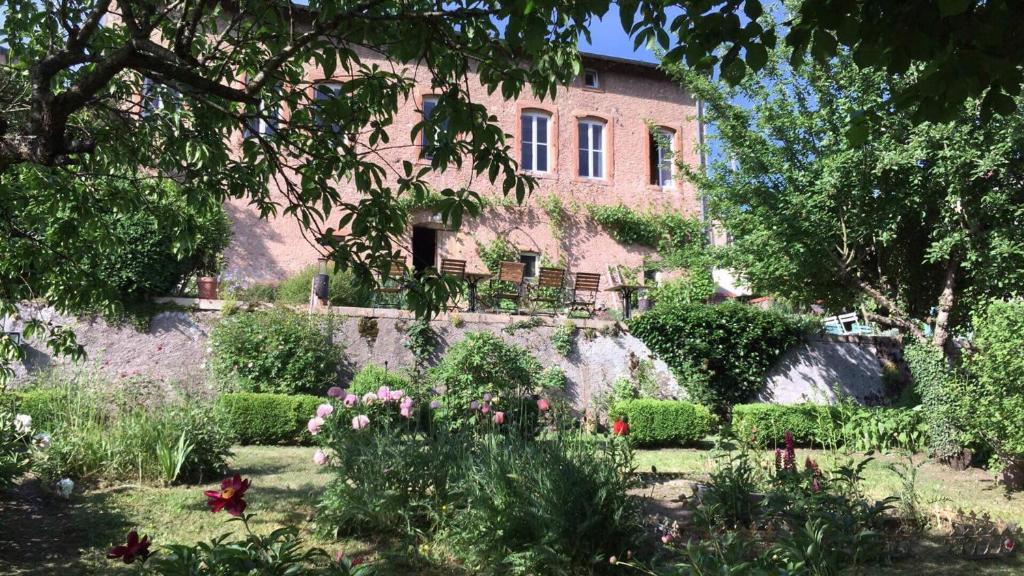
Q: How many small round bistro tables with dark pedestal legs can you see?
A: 2